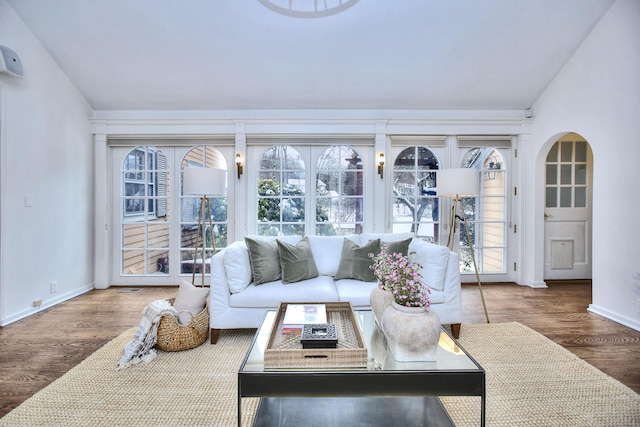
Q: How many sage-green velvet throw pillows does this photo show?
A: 4